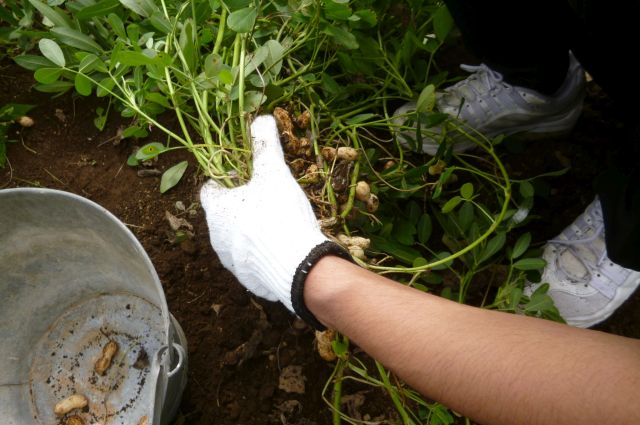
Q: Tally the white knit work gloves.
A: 1